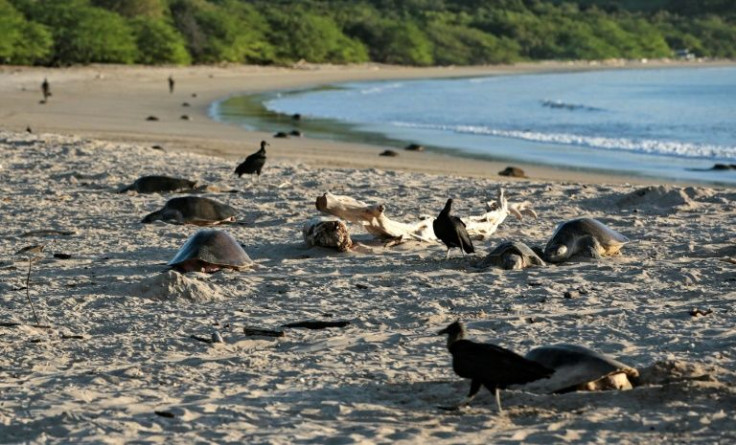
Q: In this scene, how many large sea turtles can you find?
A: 6